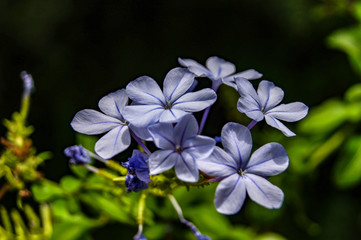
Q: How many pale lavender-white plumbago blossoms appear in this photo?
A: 6